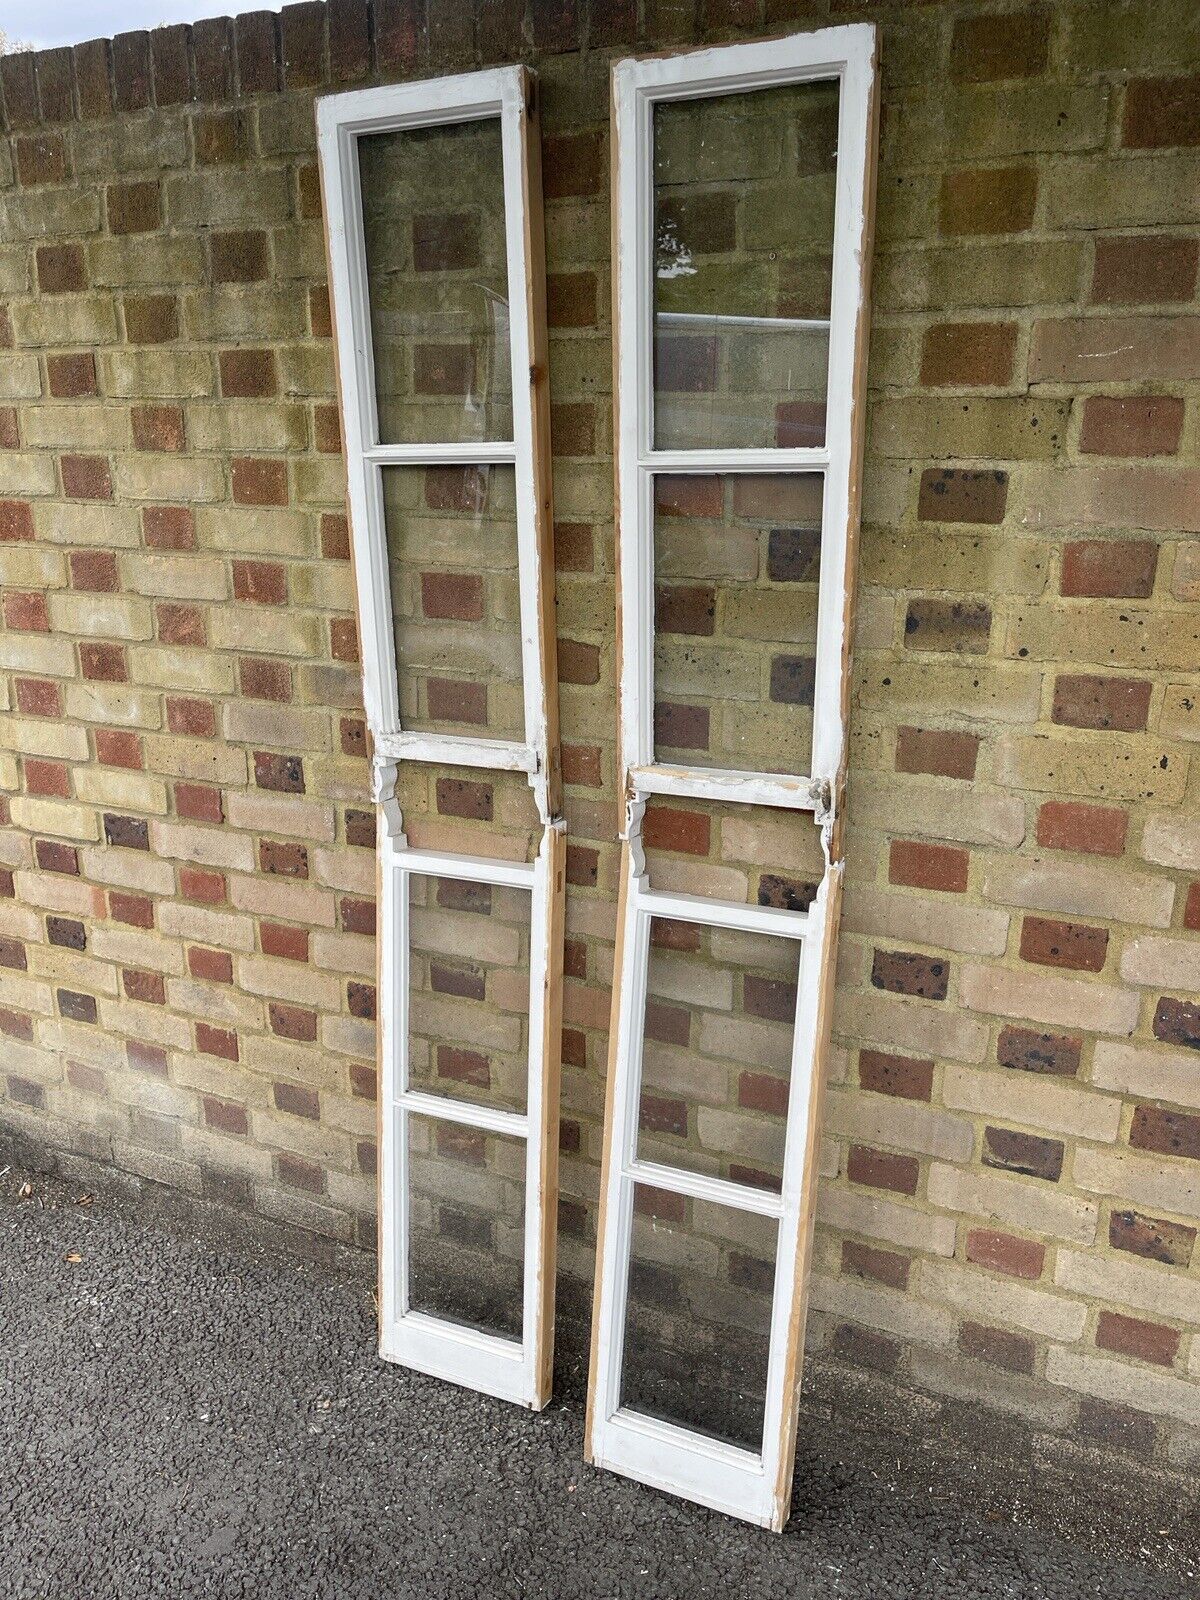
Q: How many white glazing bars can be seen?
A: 4